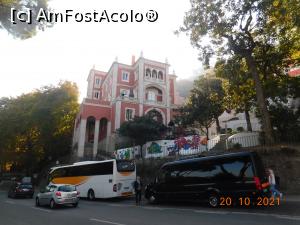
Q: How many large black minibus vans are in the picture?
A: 1